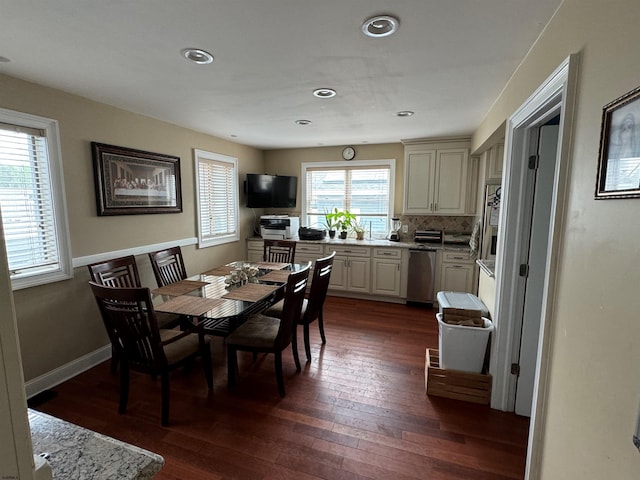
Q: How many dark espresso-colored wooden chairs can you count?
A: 6